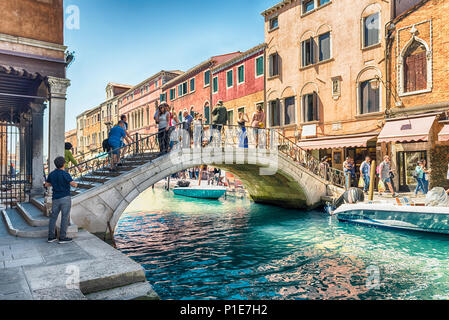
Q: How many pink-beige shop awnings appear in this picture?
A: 3